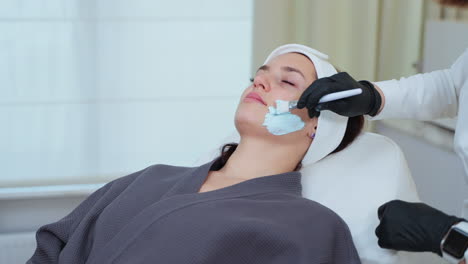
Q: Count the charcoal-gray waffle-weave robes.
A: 1